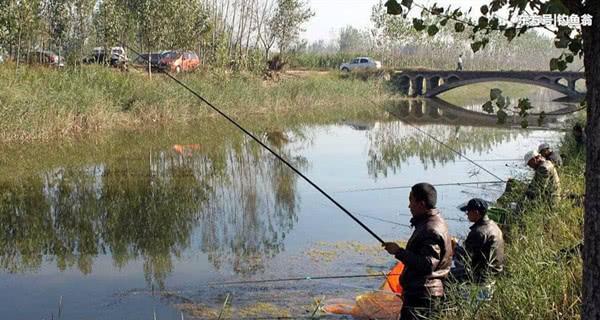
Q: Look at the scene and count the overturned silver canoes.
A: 0